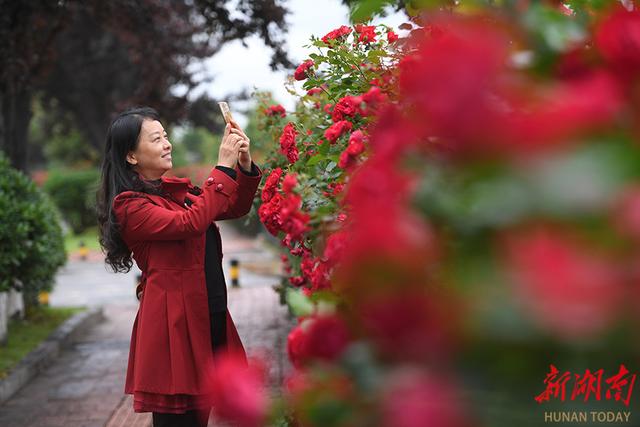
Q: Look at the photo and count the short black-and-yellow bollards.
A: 3